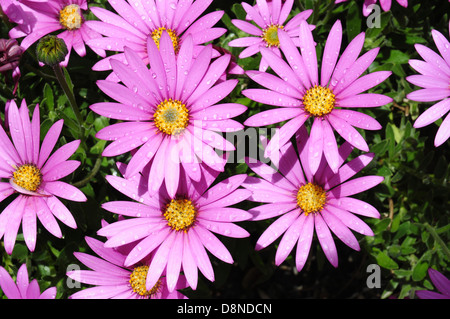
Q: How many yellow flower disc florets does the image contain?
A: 9